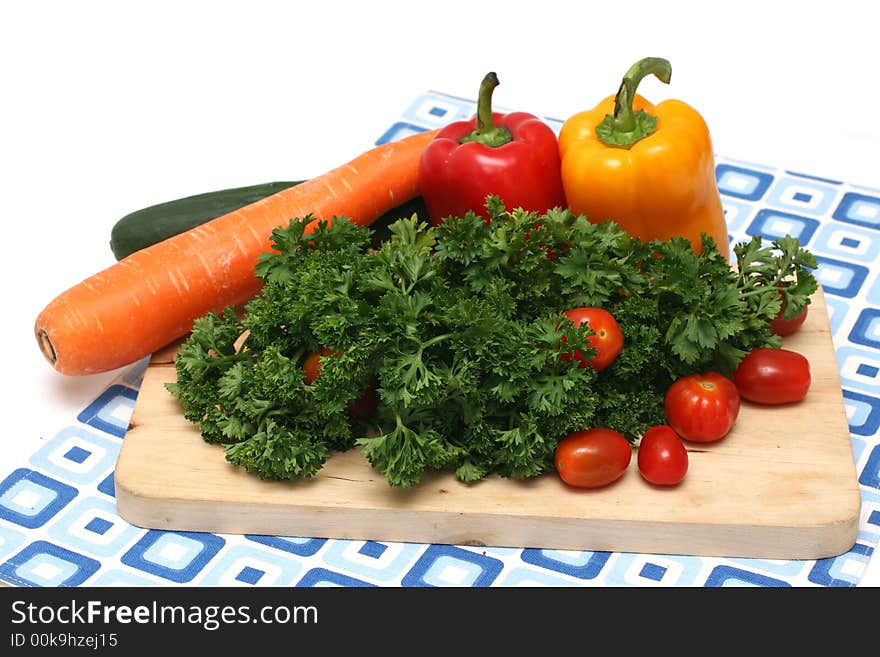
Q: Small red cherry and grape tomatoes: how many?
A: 7